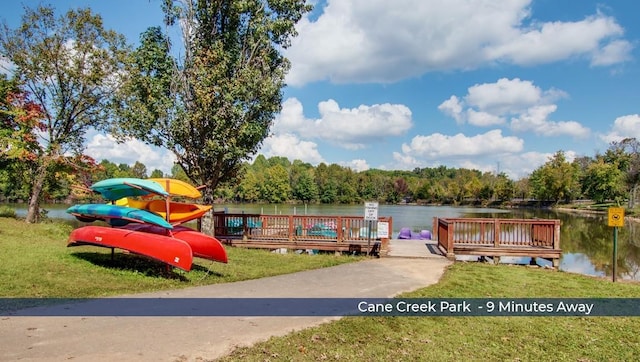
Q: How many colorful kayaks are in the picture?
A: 6